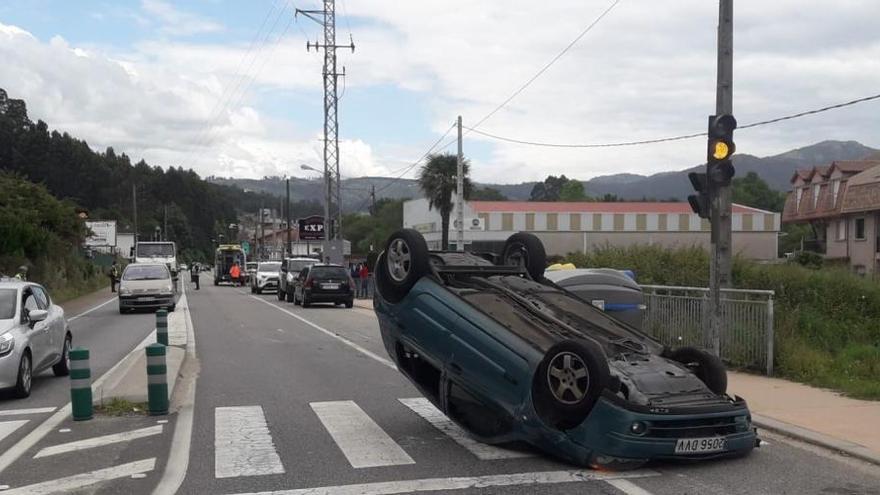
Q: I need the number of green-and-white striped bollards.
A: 3